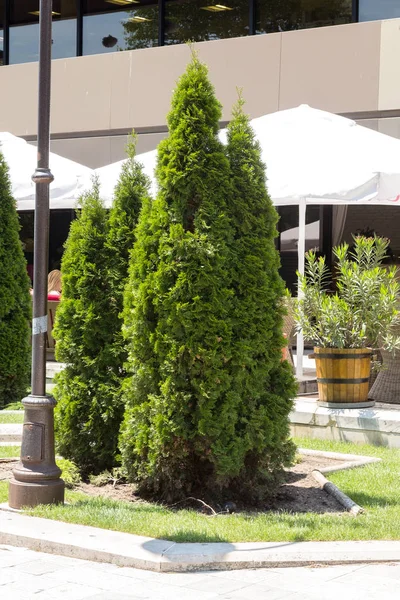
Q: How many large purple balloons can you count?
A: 0